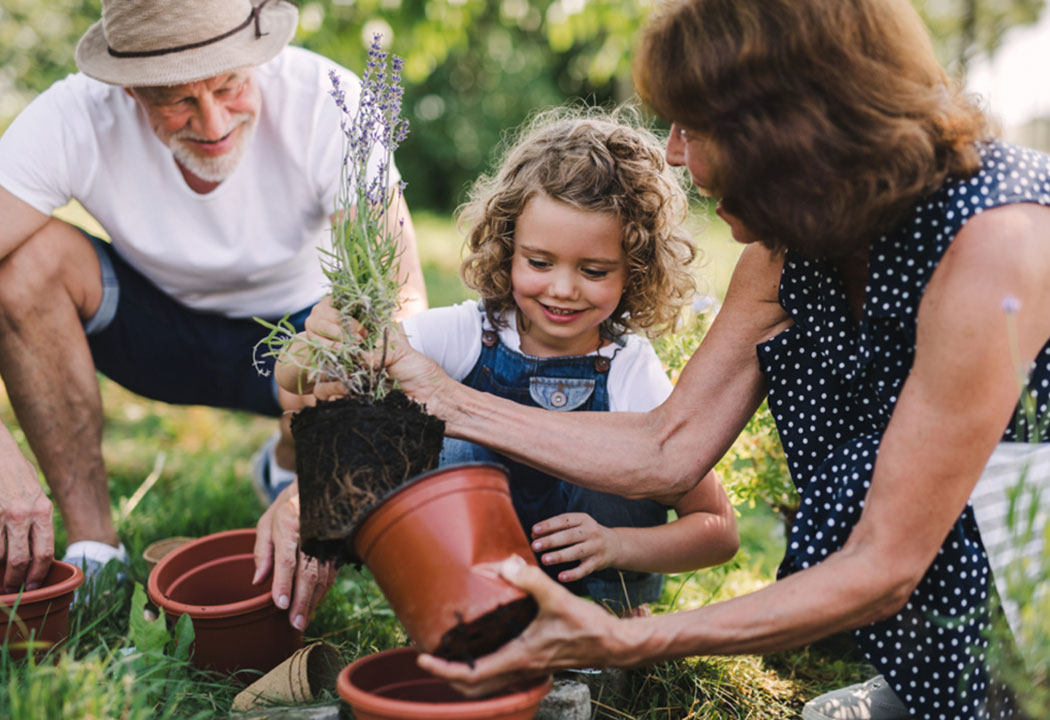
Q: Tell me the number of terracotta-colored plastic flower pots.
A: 4